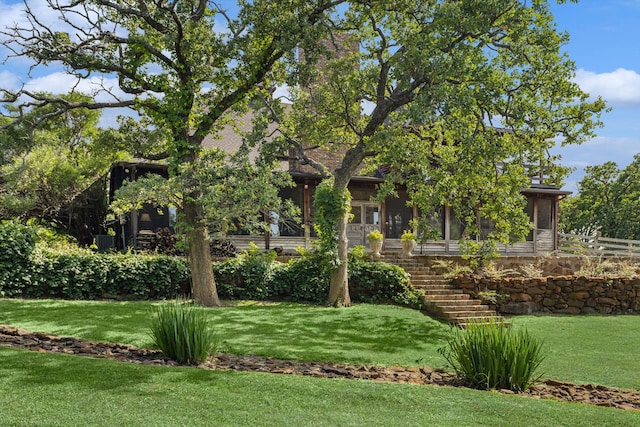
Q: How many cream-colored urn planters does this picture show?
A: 2